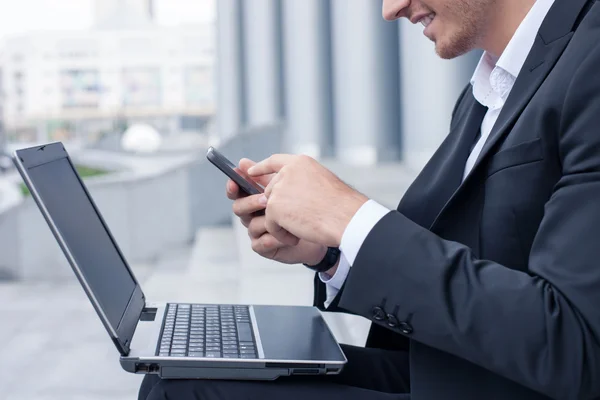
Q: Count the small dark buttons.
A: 3